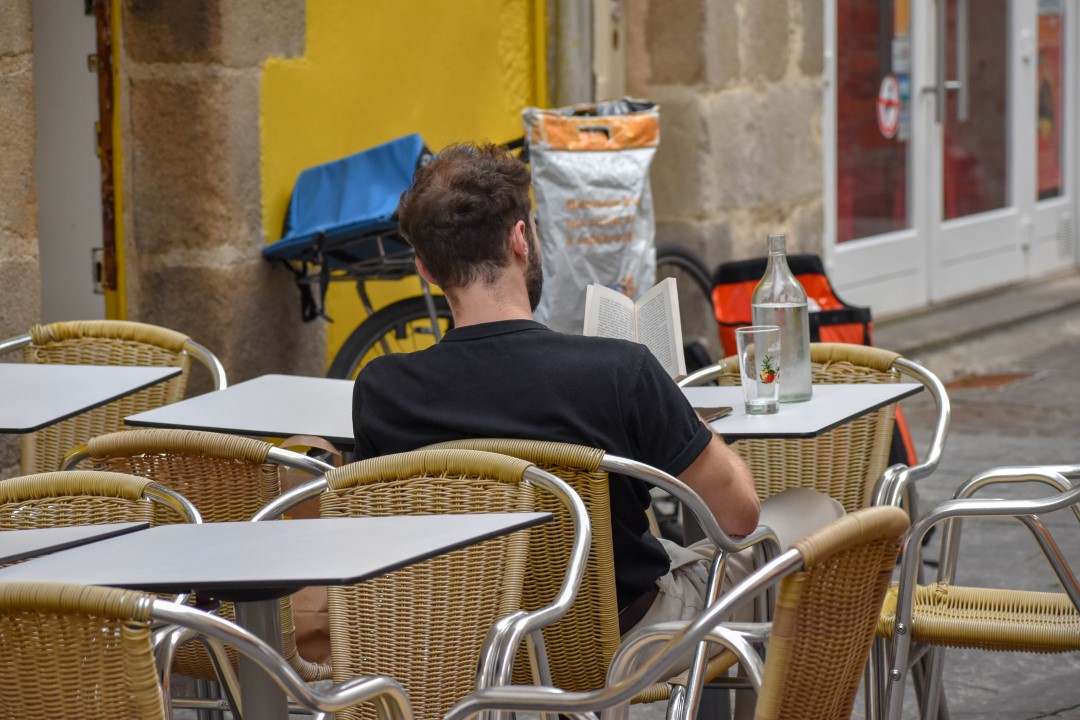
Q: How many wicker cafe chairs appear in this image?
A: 9